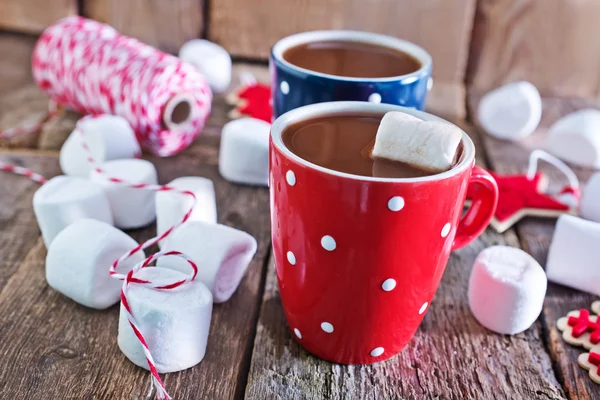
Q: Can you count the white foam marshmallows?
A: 15